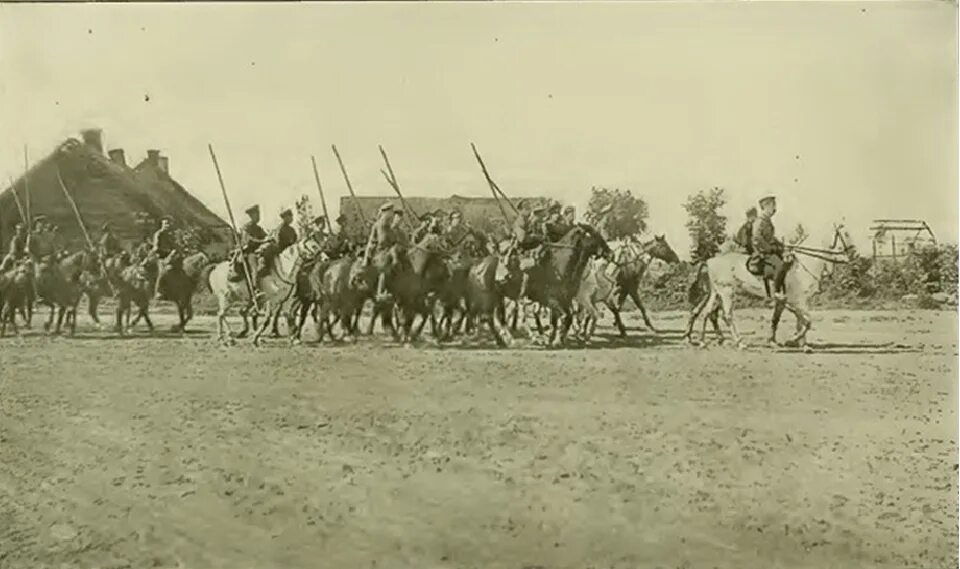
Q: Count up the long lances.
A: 10